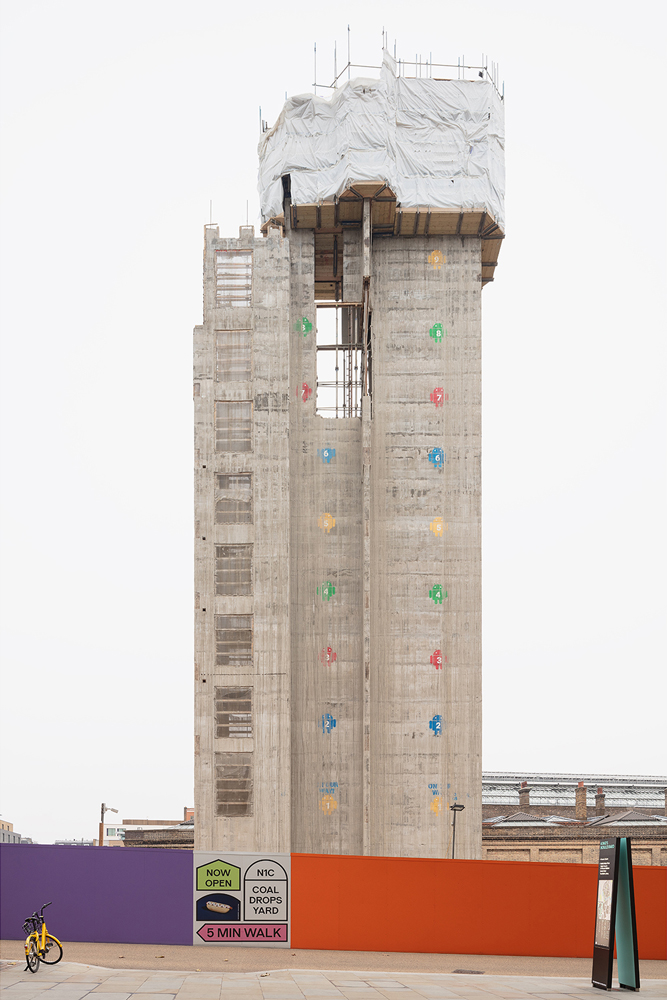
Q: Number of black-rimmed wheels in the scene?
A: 2